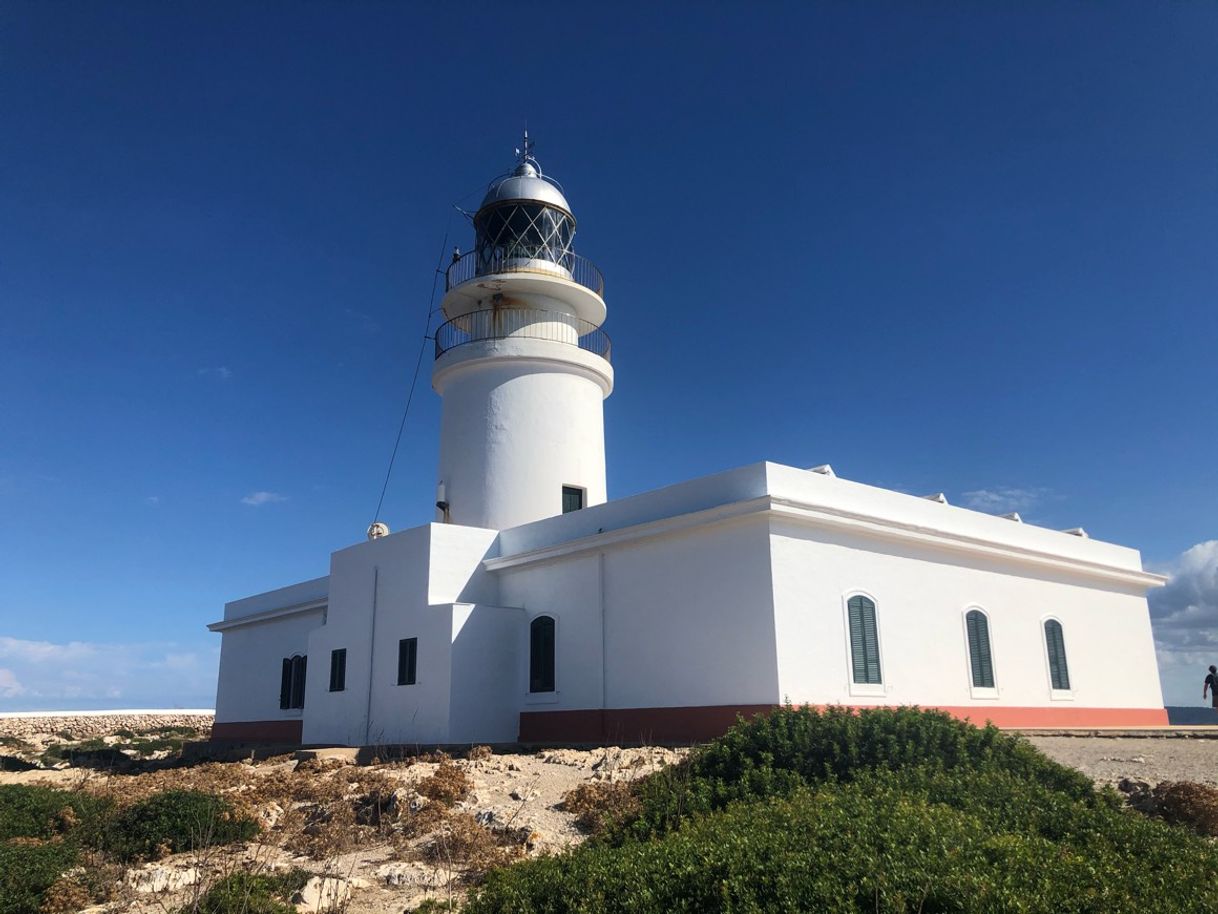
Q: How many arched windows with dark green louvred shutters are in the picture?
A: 5